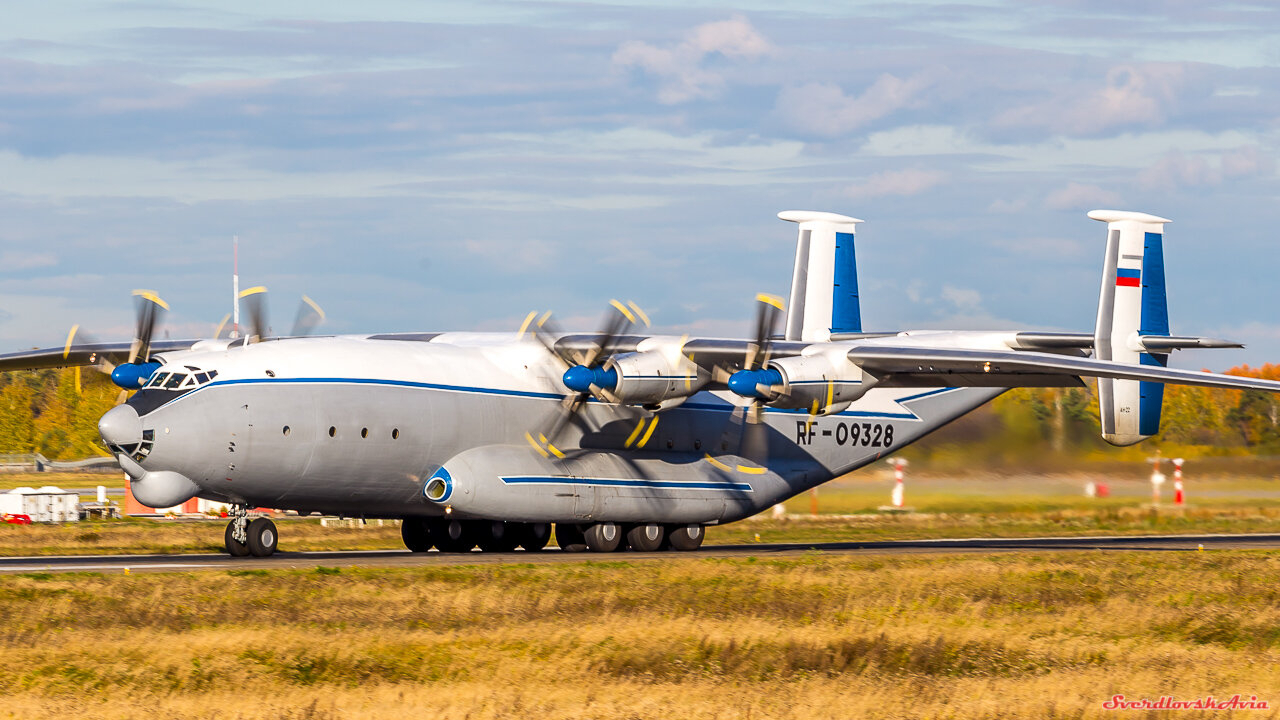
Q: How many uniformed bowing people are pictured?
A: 0